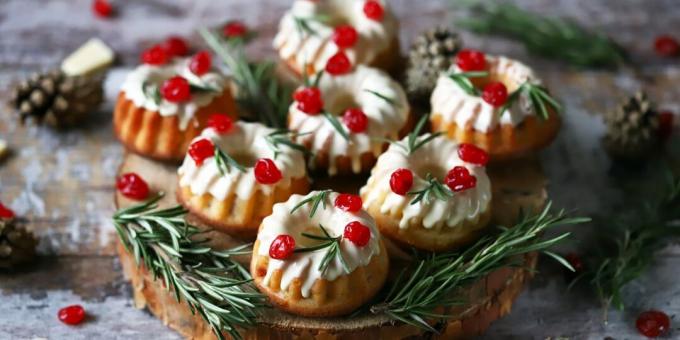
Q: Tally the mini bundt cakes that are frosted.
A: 7